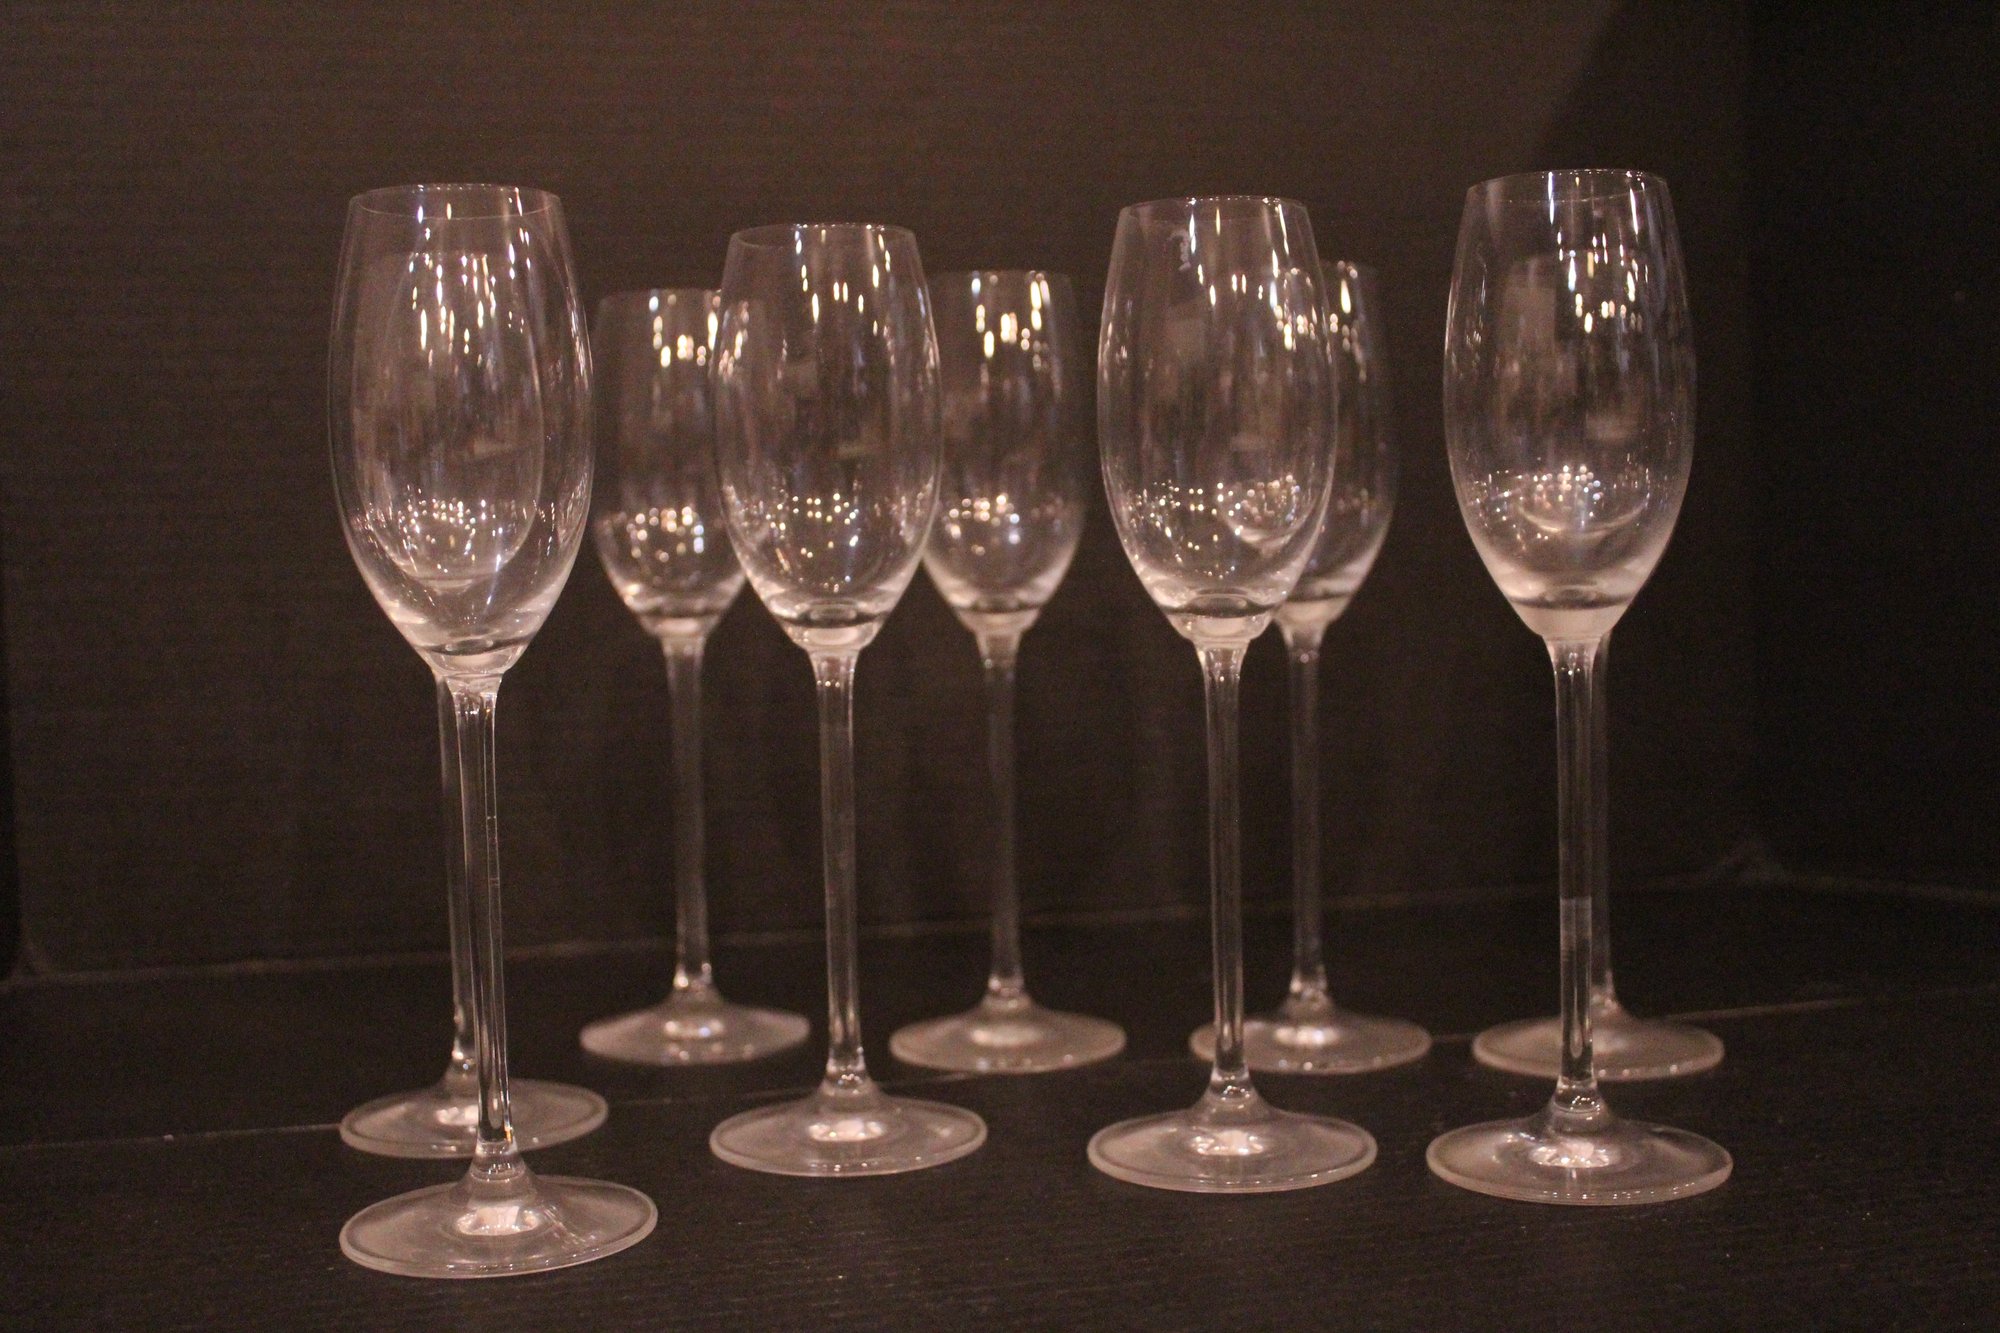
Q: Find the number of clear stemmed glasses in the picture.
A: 9